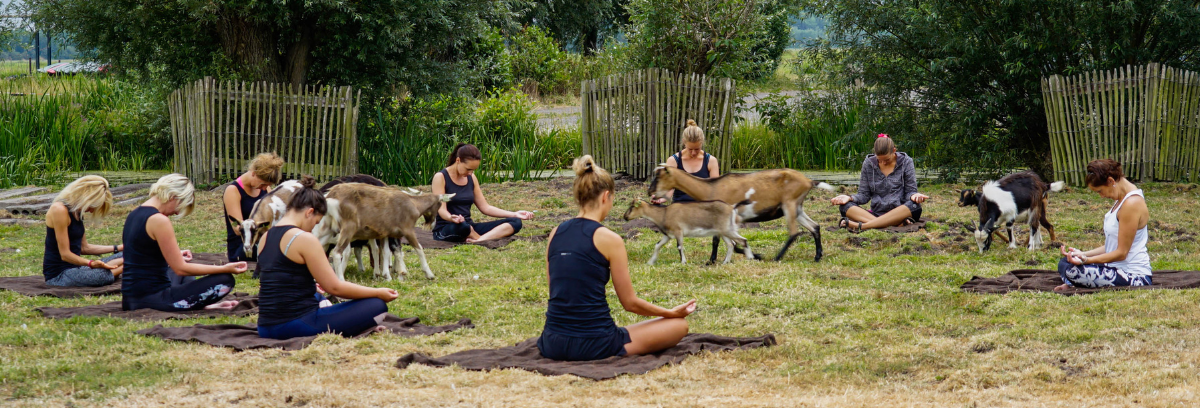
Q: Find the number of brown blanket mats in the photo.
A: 9